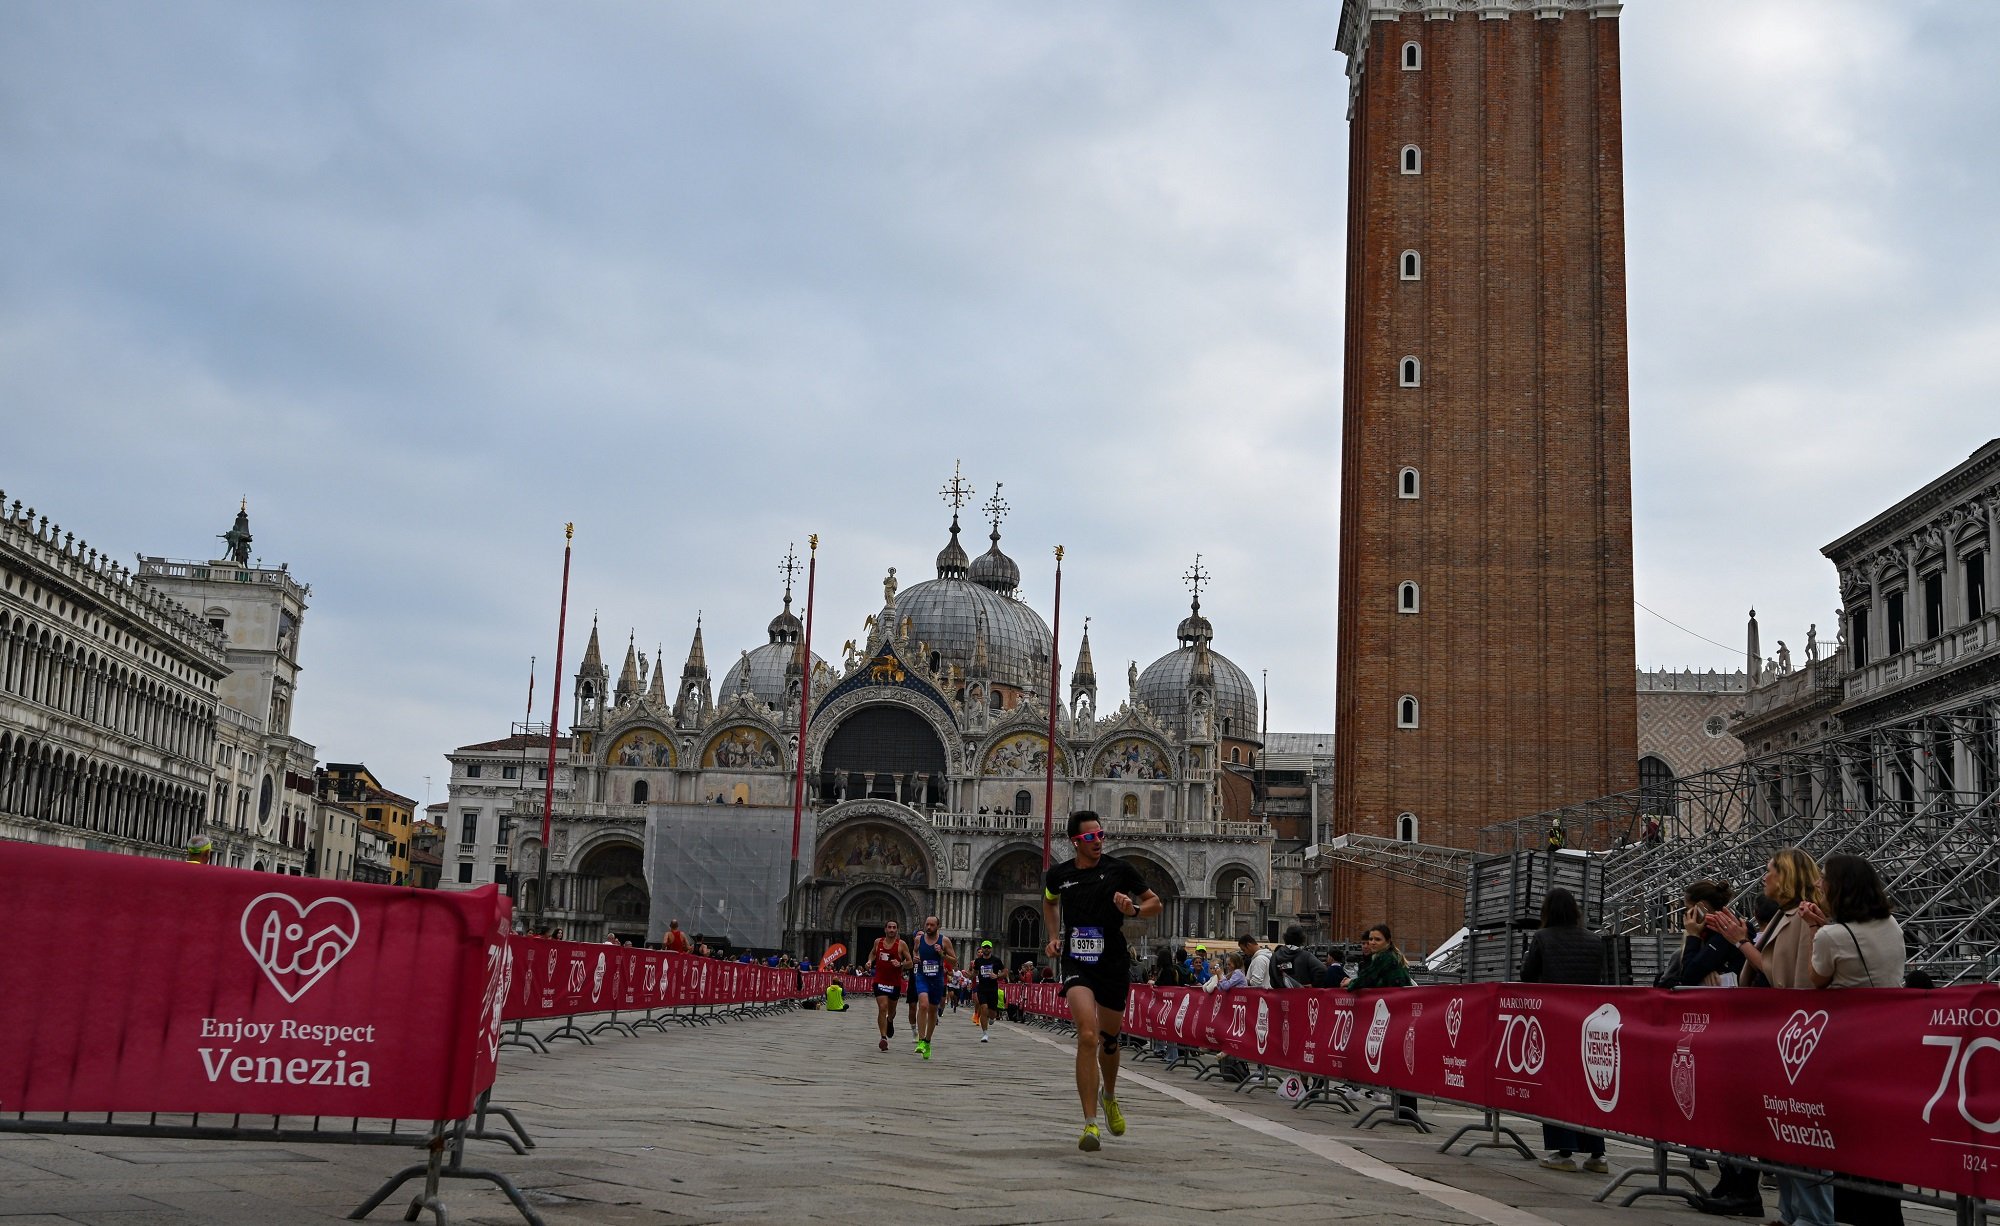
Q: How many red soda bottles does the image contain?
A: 0